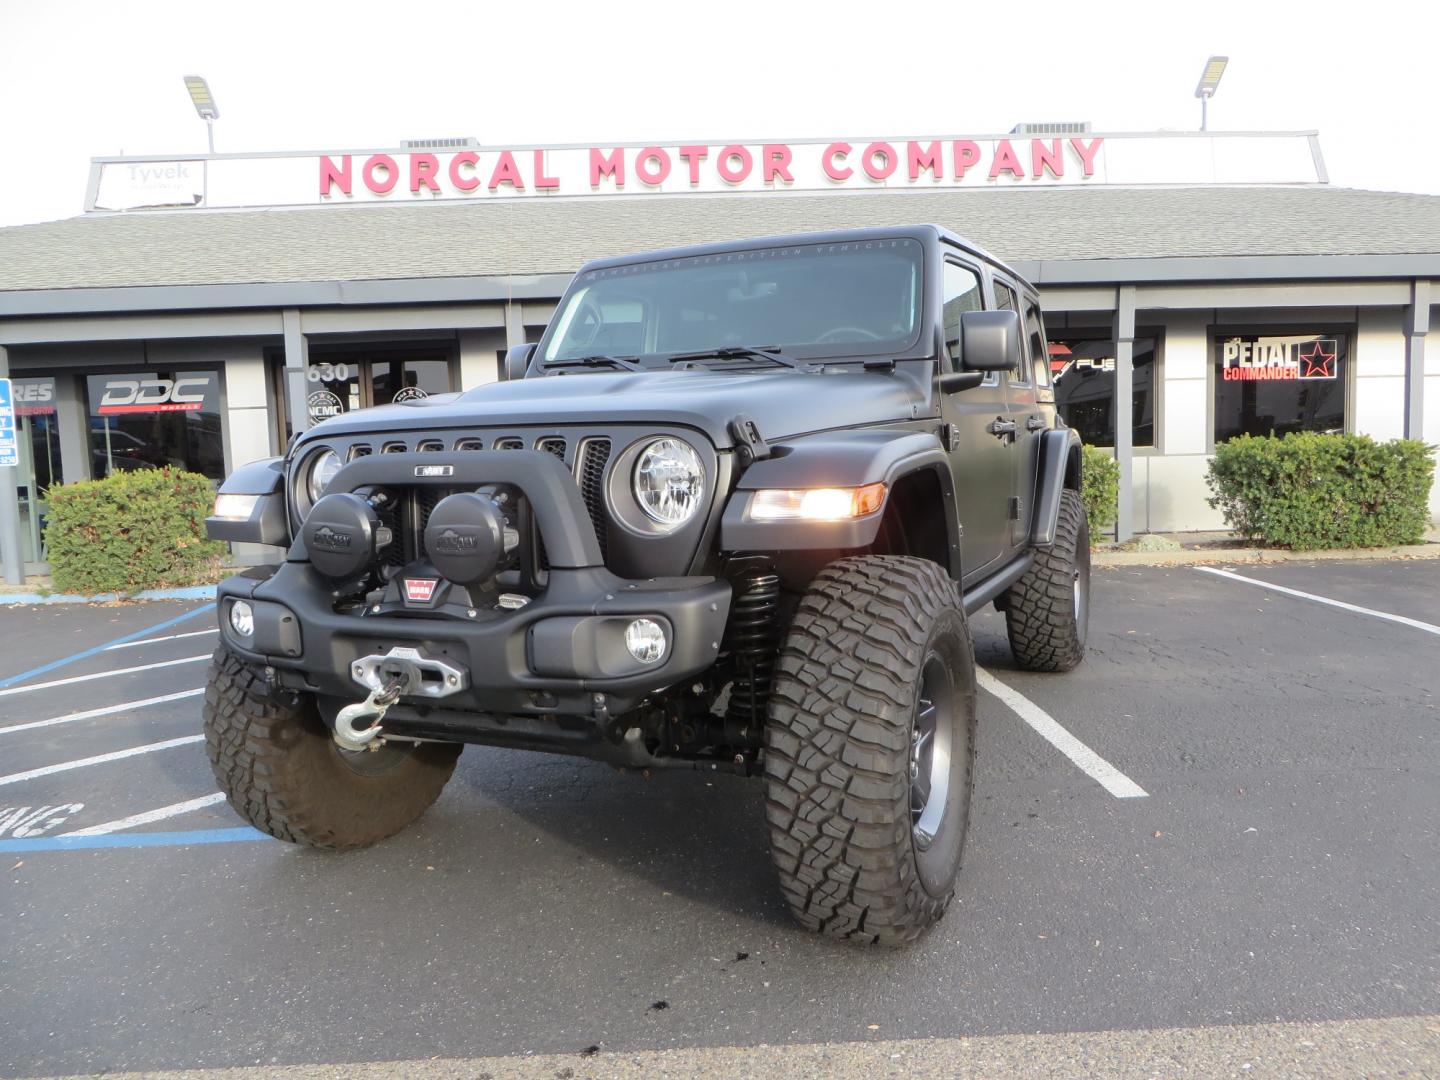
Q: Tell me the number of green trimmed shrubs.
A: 3